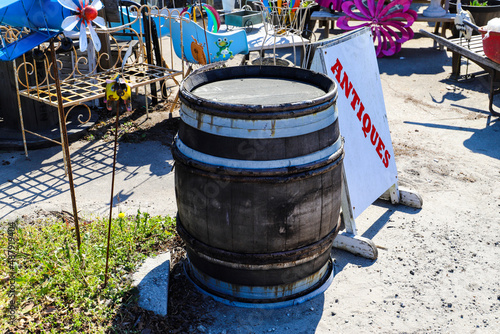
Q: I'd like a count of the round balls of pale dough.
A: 0